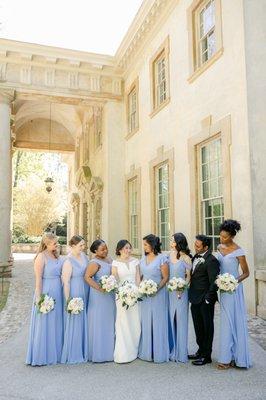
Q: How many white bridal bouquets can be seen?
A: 7